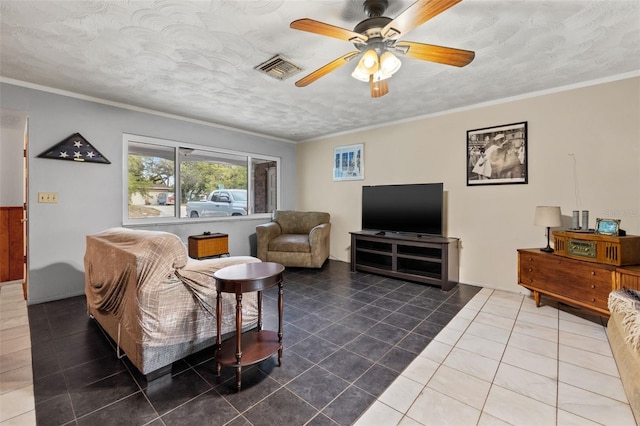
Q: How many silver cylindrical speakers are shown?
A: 2